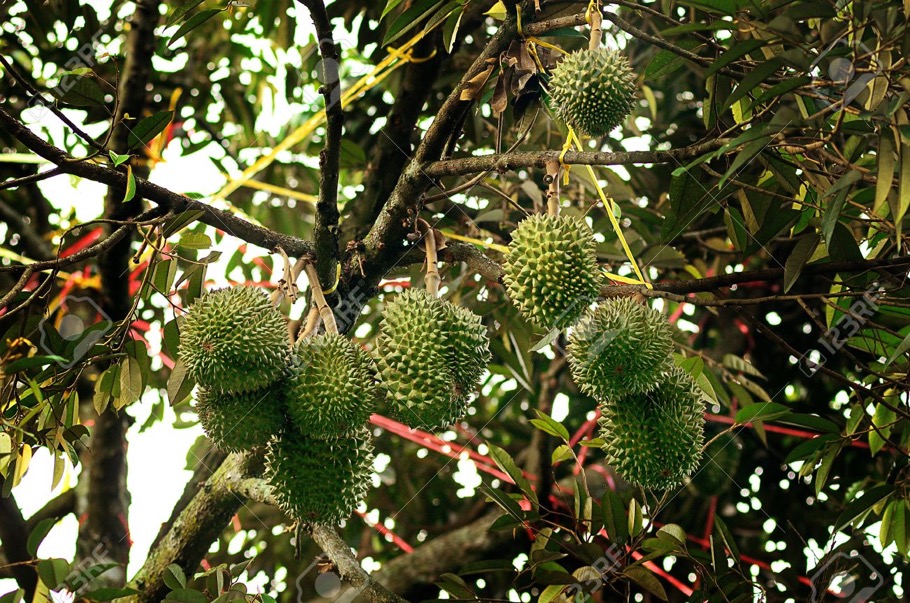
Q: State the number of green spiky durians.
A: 9